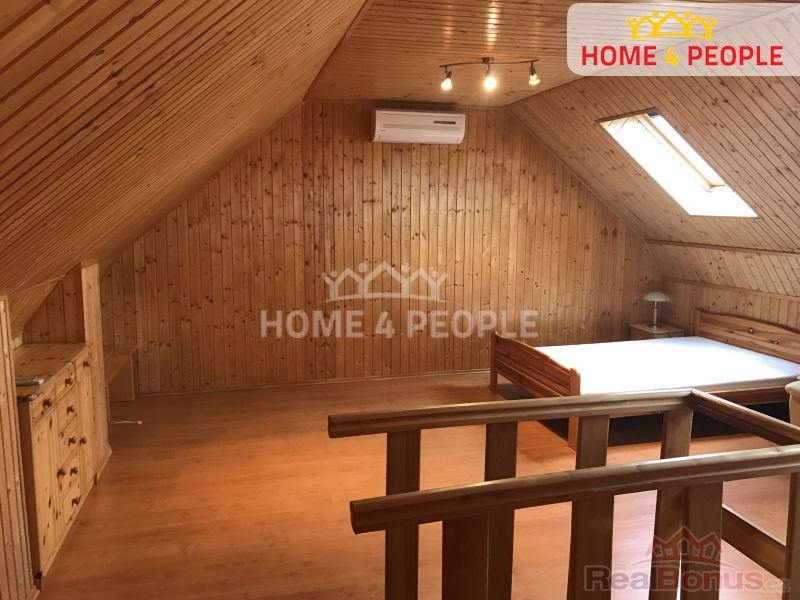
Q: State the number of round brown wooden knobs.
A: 9